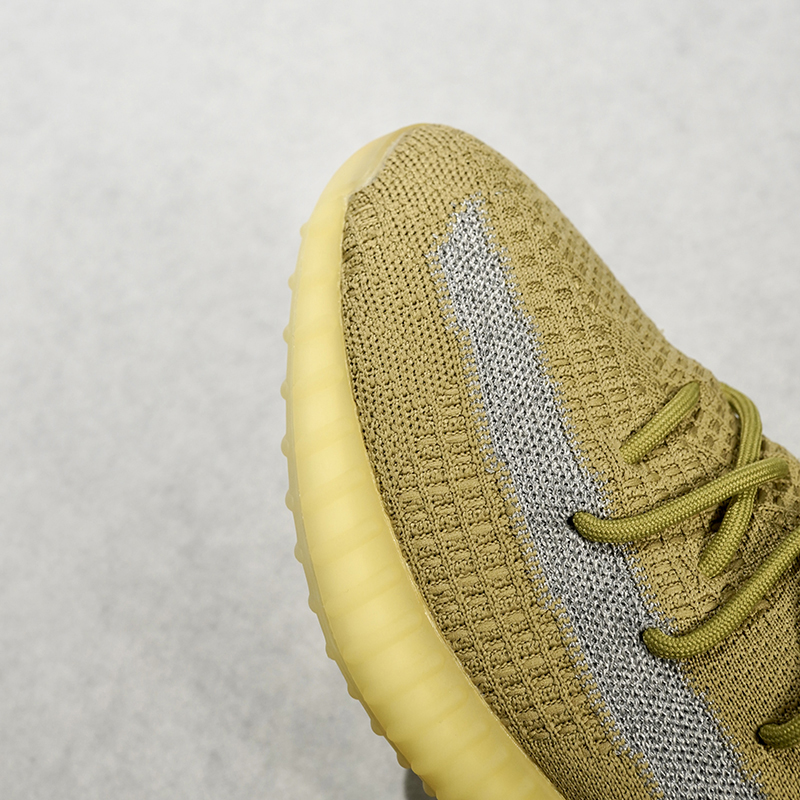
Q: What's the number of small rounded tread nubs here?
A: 13